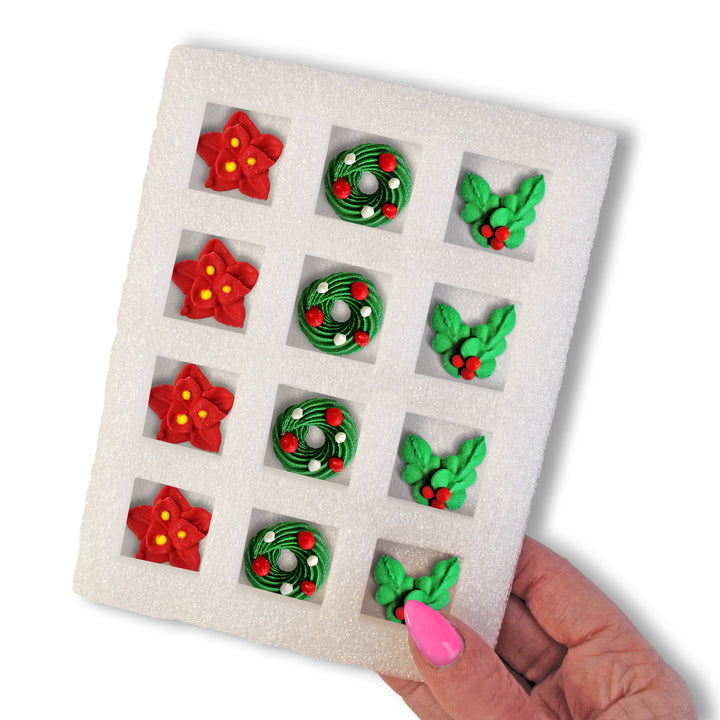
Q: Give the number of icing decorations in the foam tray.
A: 12